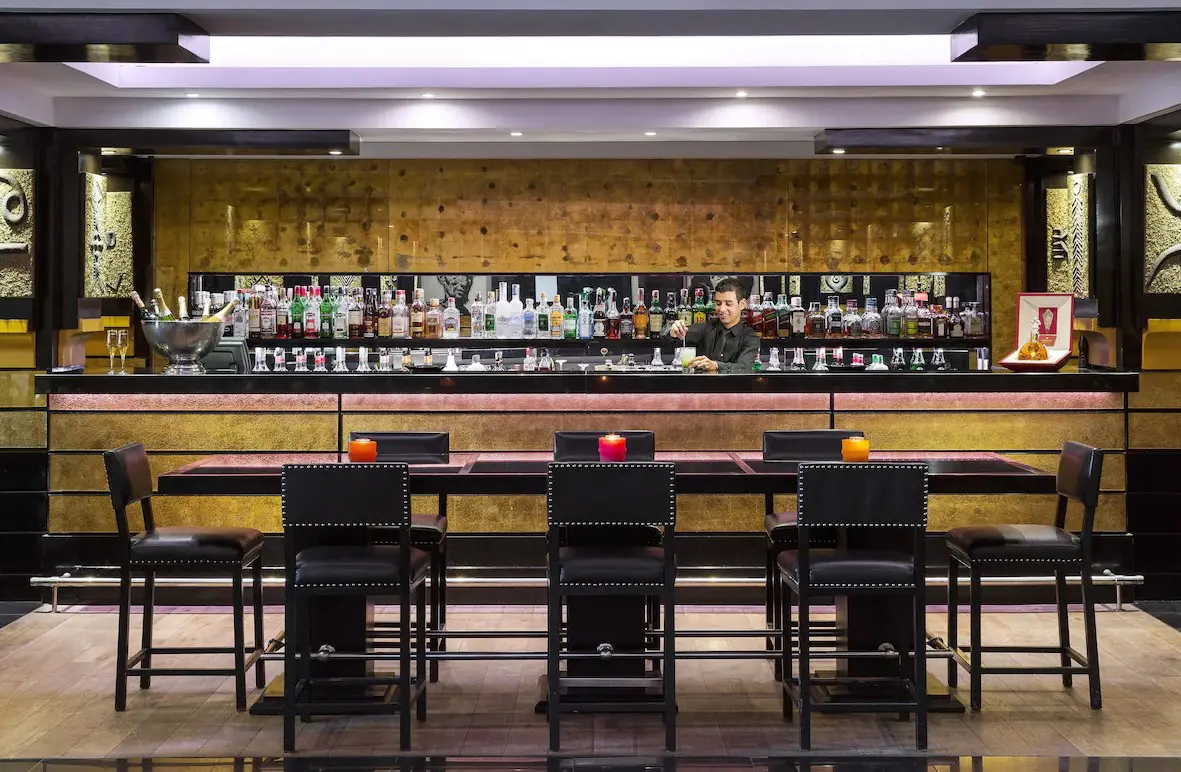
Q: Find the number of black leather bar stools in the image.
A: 8